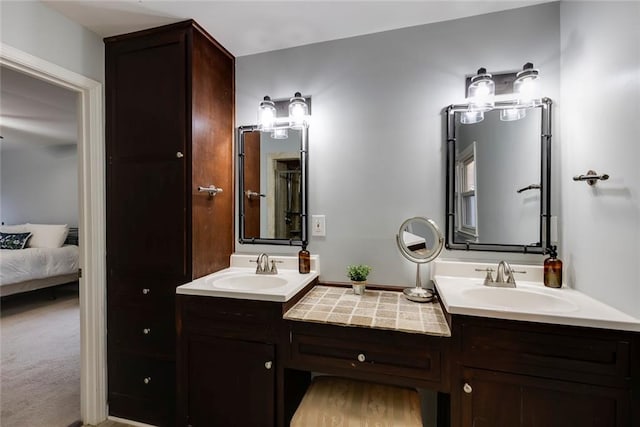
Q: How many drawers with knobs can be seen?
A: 4